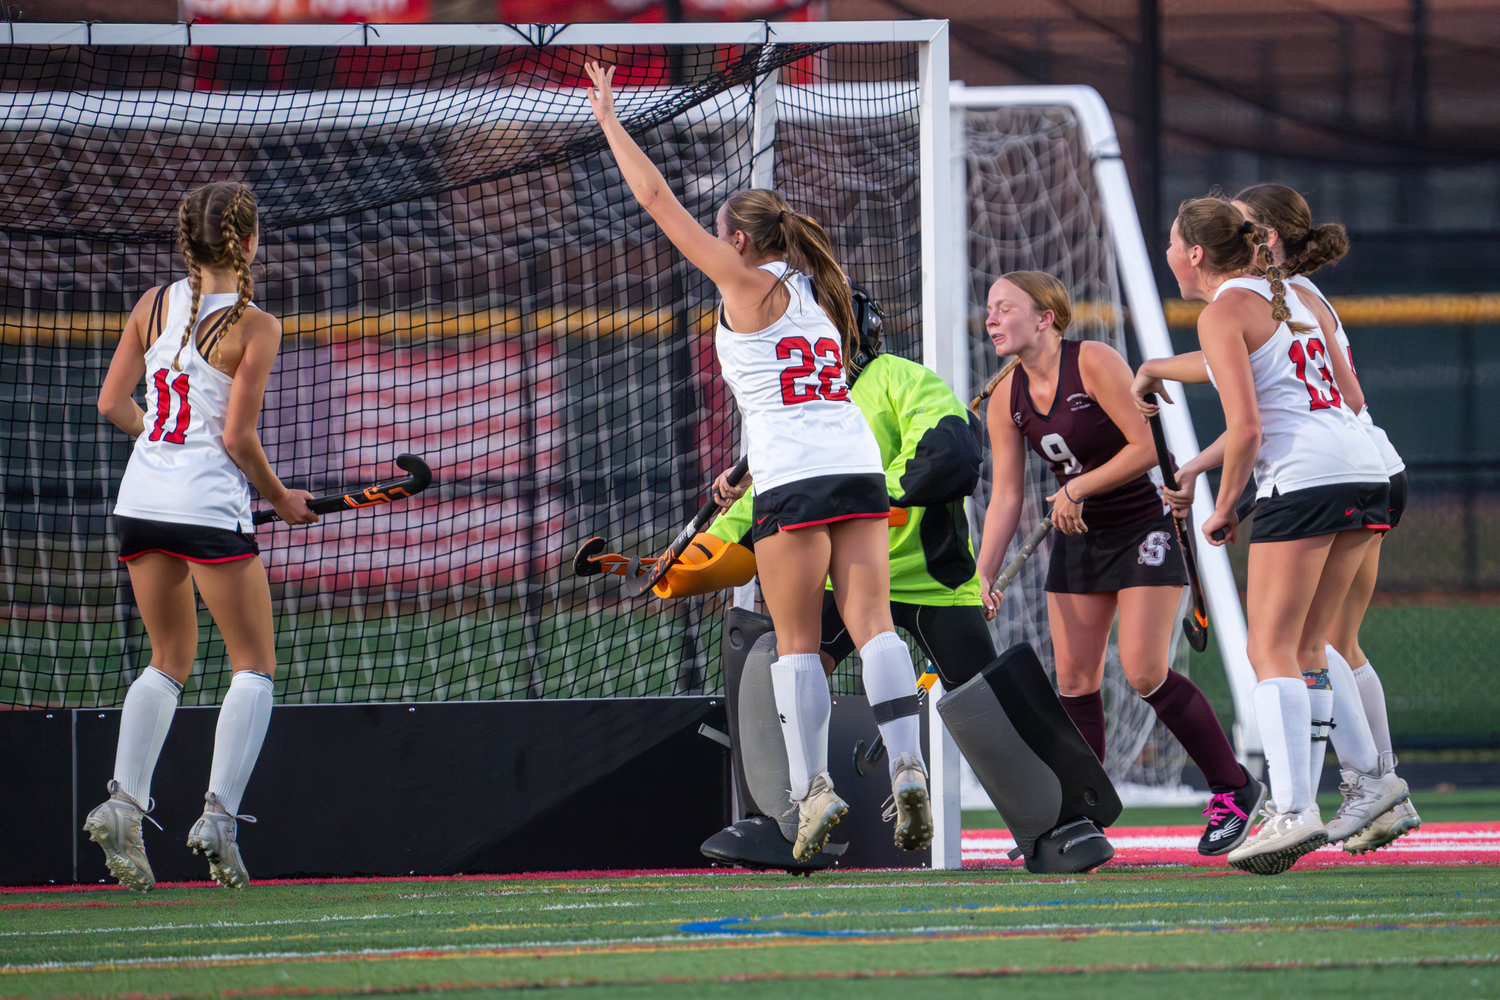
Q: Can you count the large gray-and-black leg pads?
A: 2